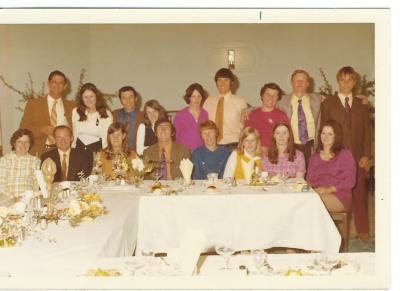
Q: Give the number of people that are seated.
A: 8